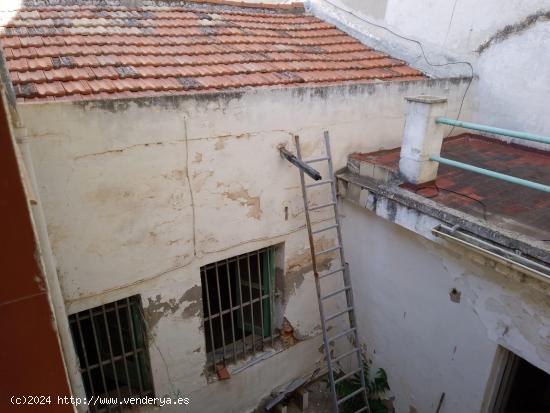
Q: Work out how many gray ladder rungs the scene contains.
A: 13